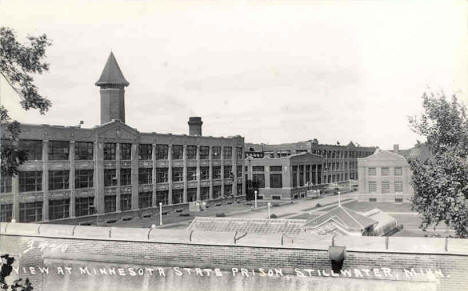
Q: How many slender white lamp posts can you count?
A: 4